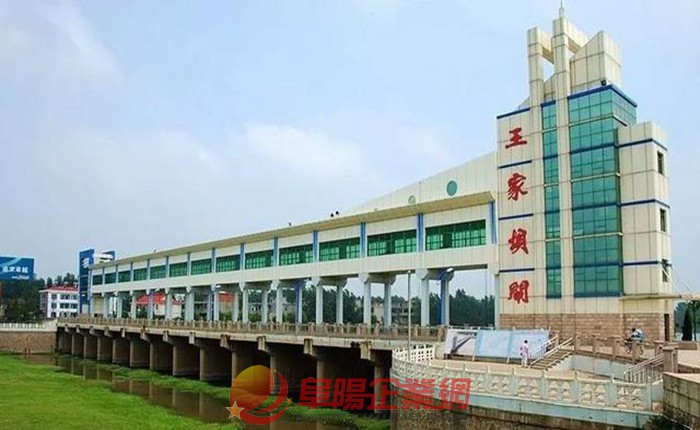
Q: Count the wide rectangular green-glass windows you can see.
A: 13